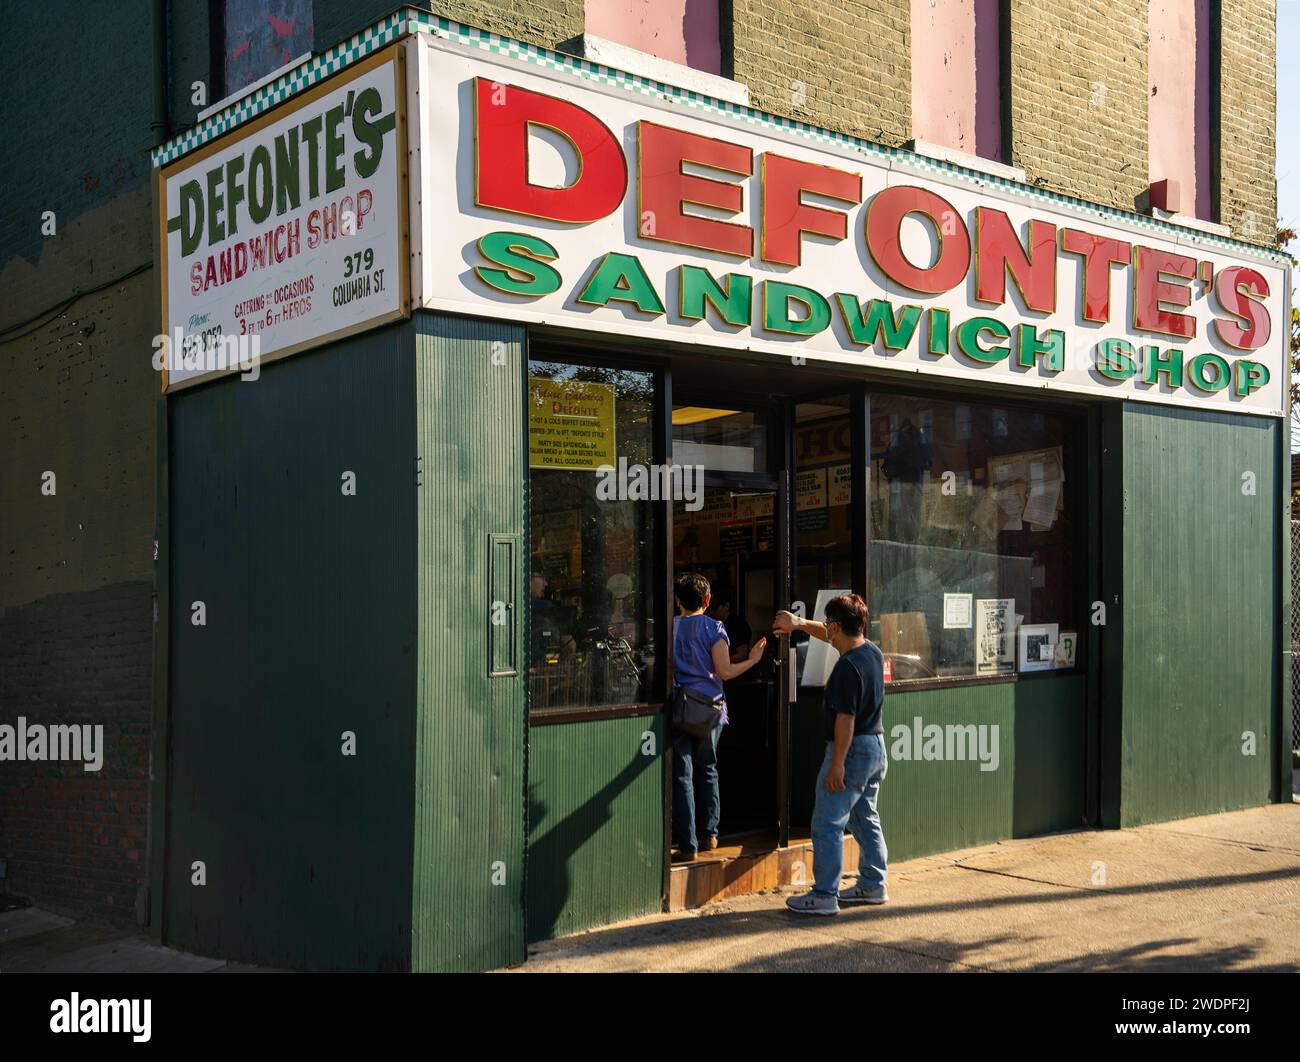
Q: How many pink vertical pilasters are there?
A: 3